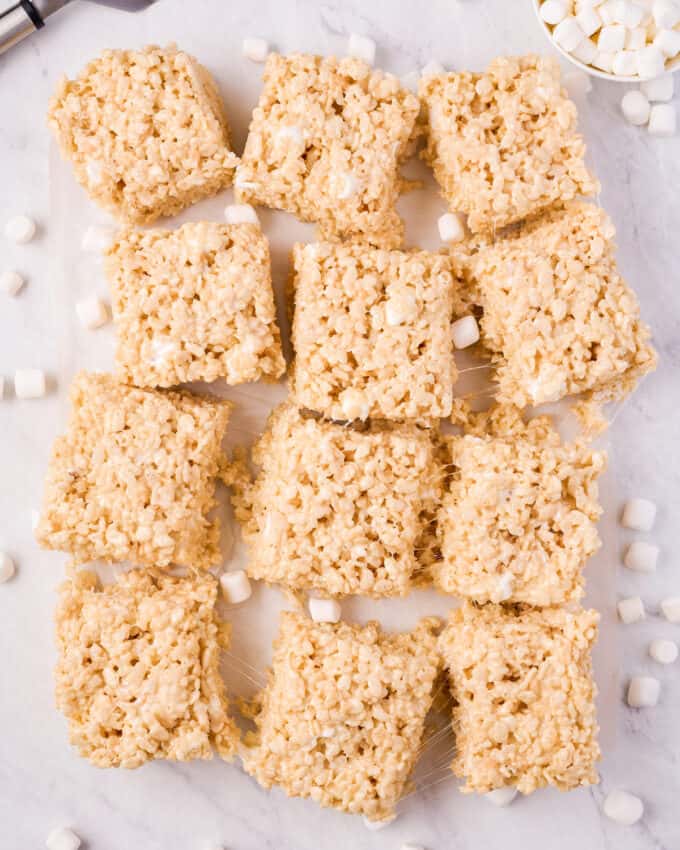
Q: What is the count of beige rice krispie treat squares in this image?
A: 12